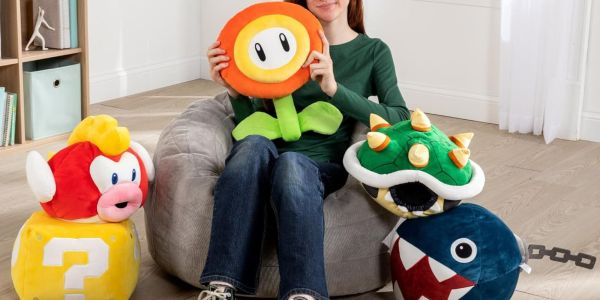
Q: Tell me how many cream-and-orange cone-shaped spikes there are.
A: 6